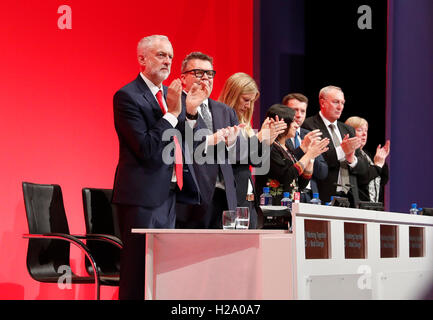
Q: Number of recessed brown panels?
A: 4